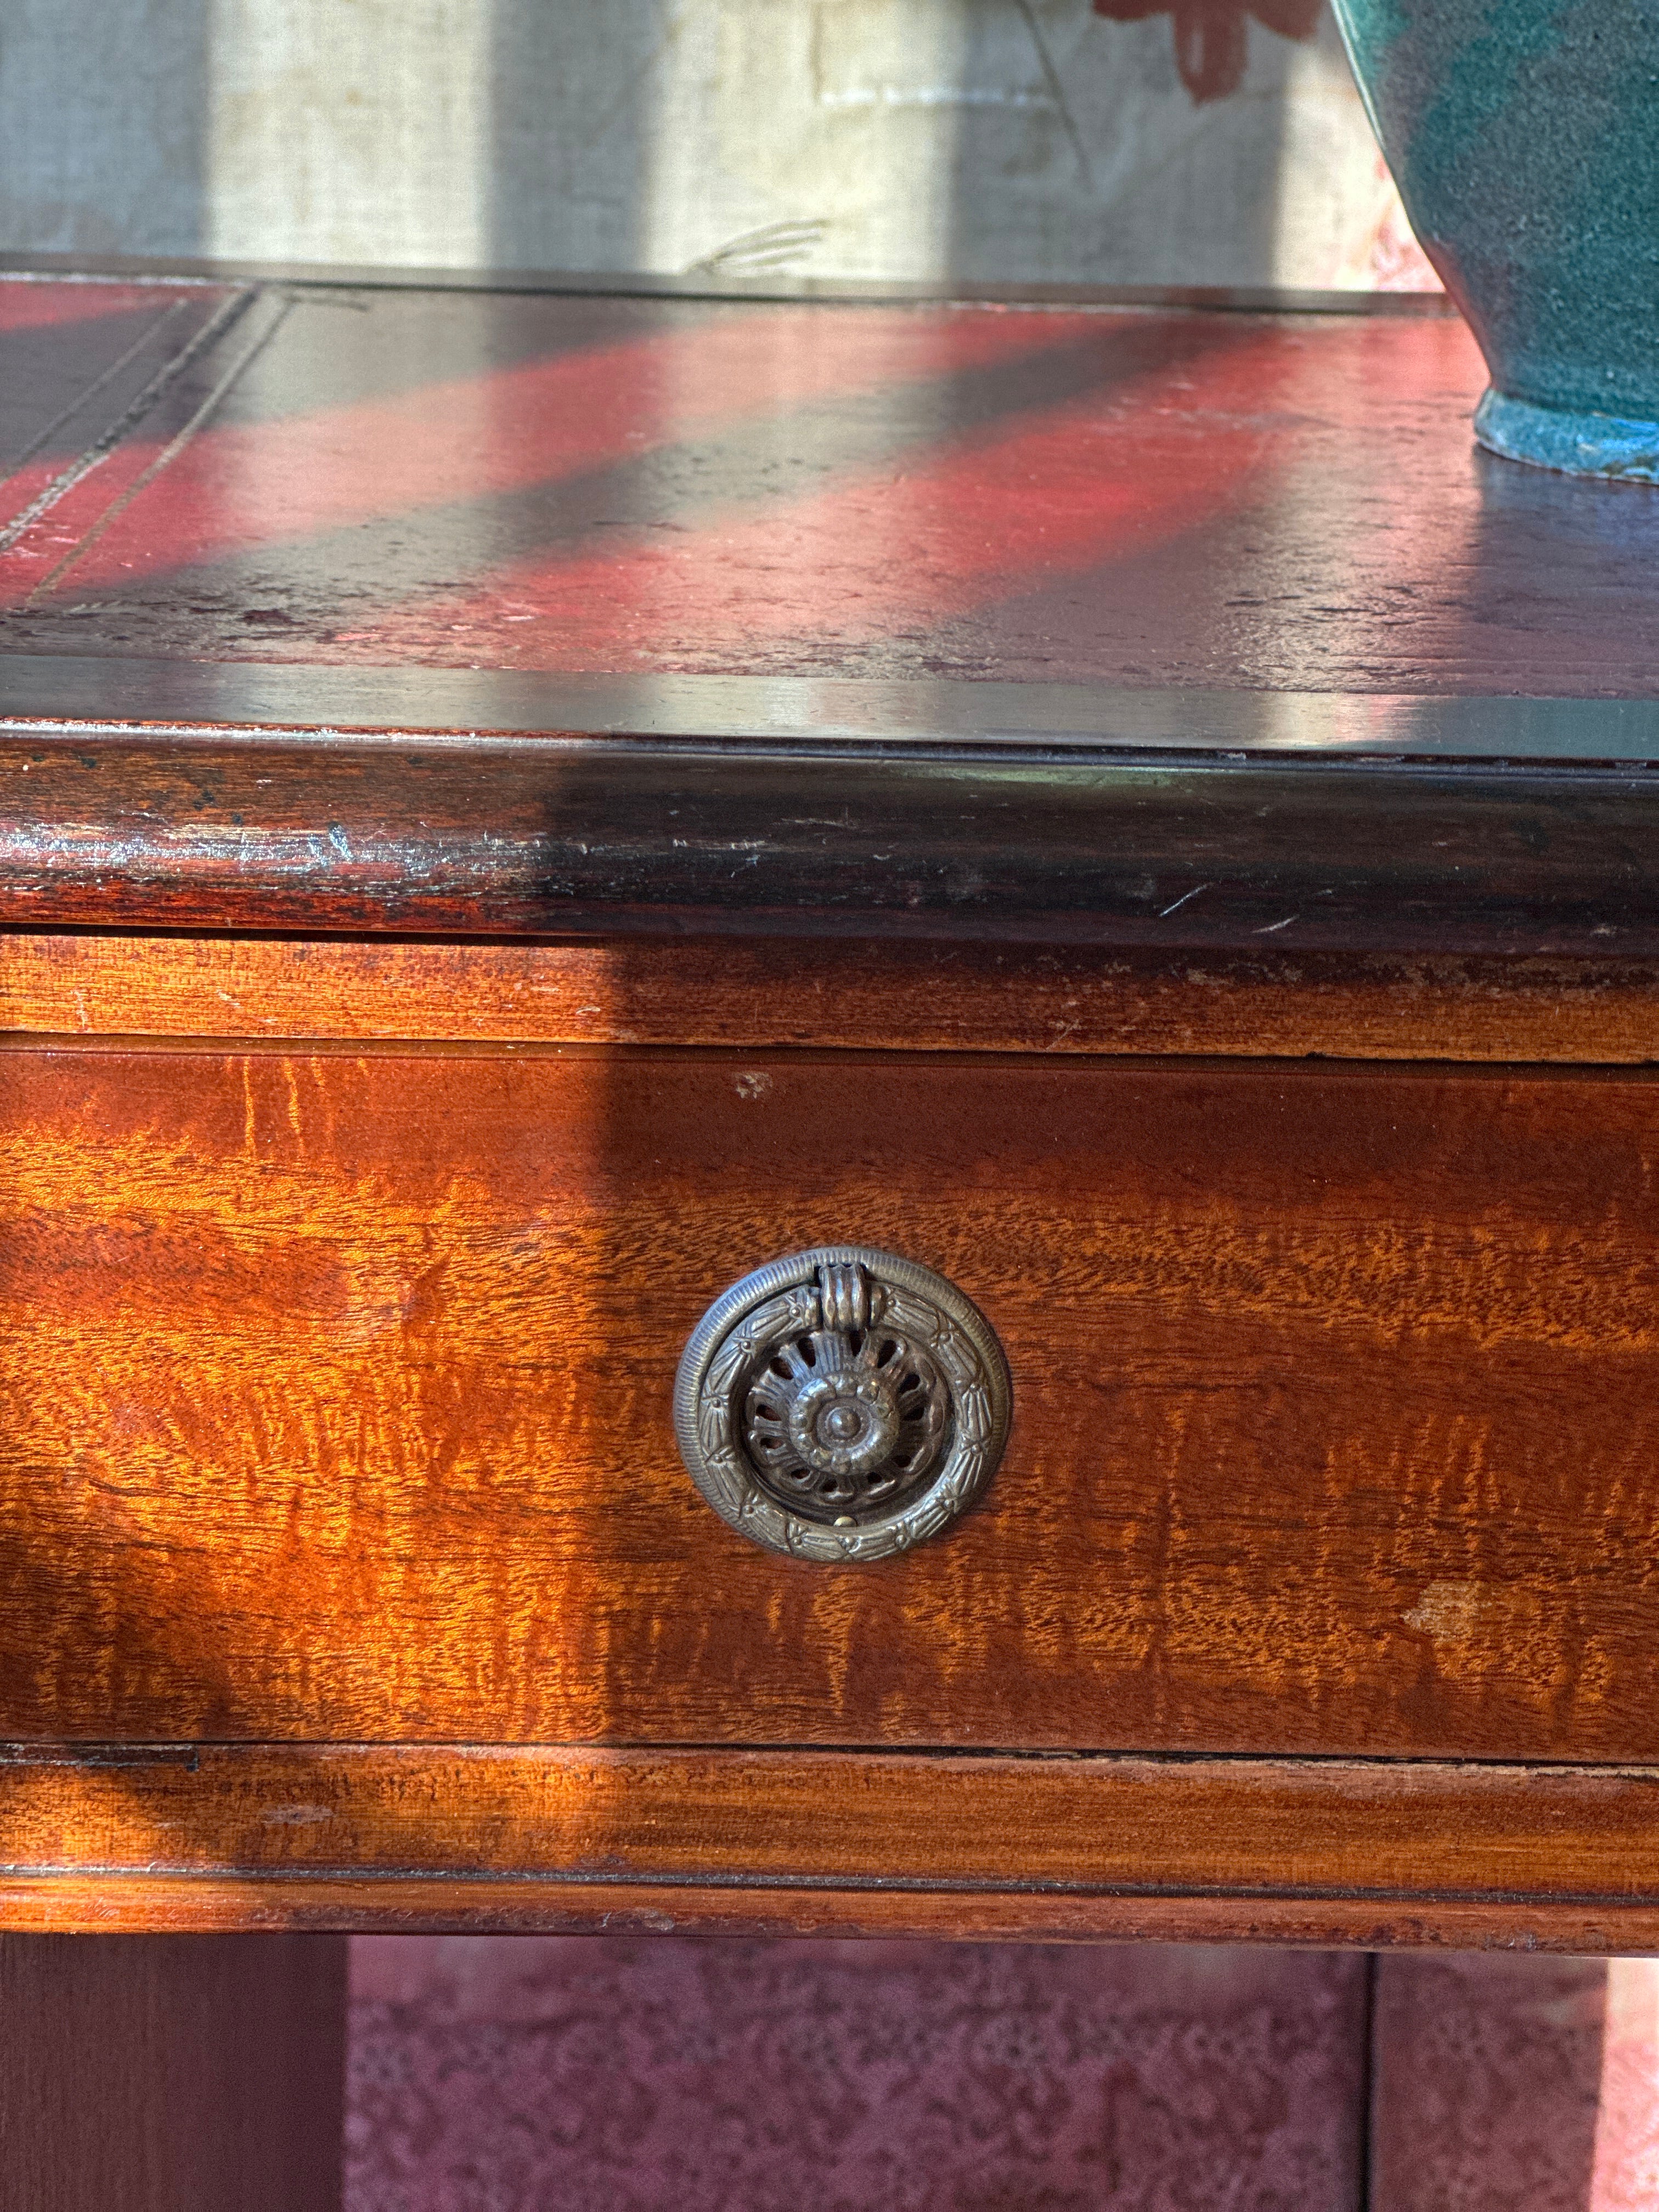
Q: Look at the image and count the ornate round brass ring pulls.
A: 1